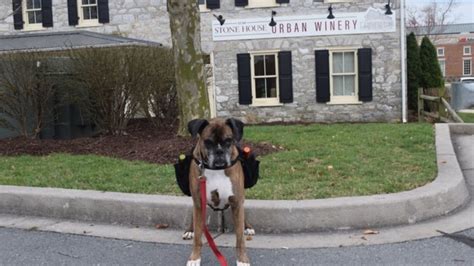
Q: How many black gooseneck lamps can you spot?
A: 4